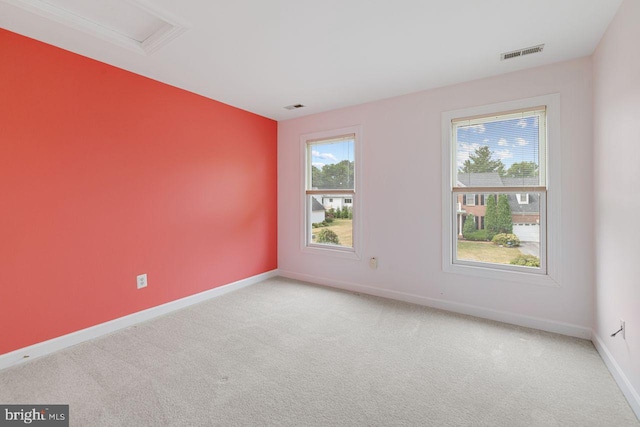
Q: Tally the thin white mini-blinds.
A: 2